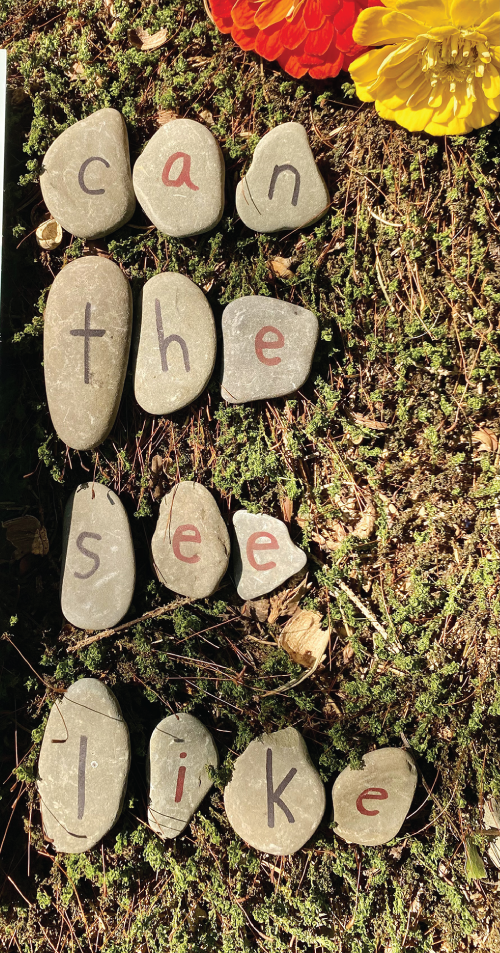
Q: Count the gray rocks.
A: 13